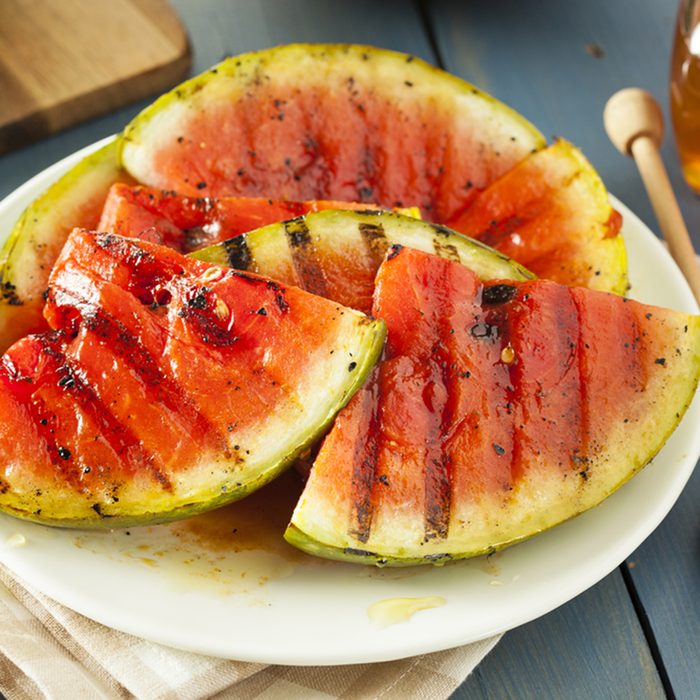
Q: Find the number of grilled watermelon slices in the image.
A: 7